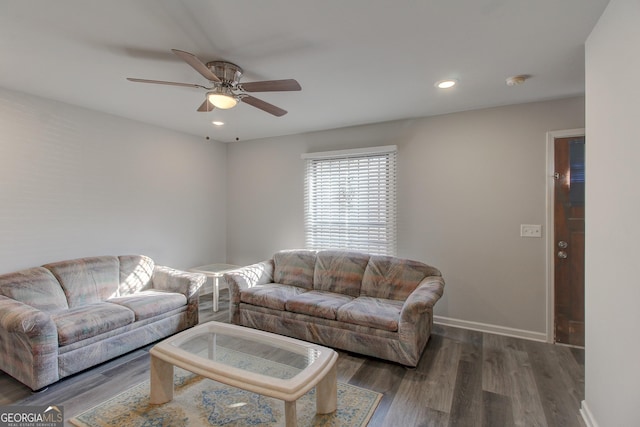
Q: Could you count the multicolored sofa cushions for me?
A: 11